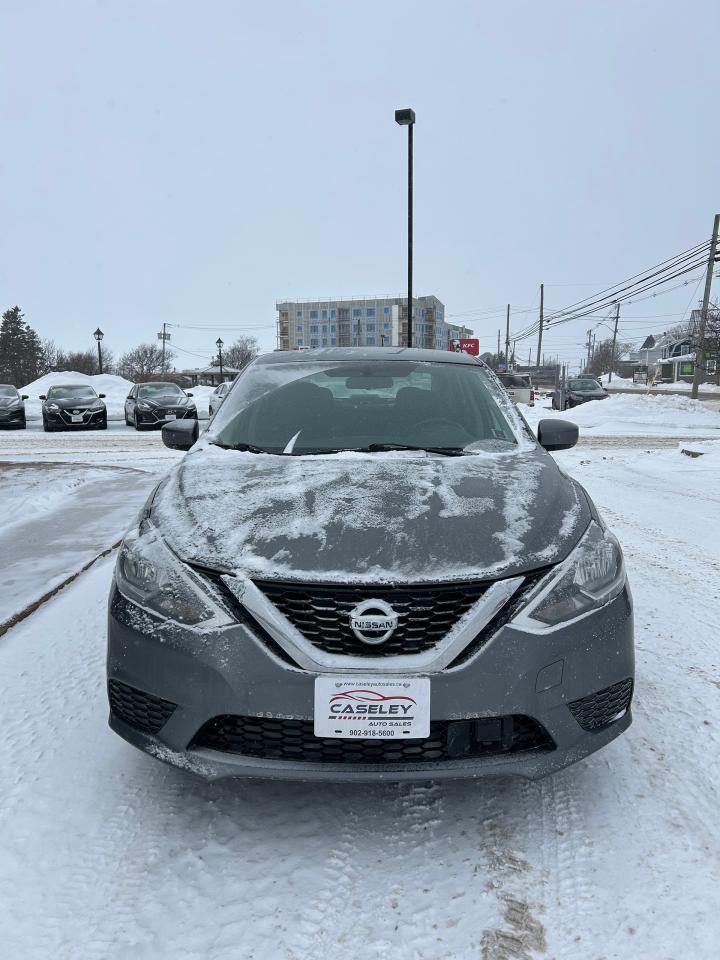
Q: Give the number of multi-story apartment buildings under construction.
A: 1